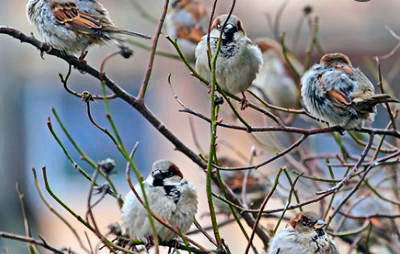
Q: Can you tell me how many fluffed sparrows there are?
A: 5